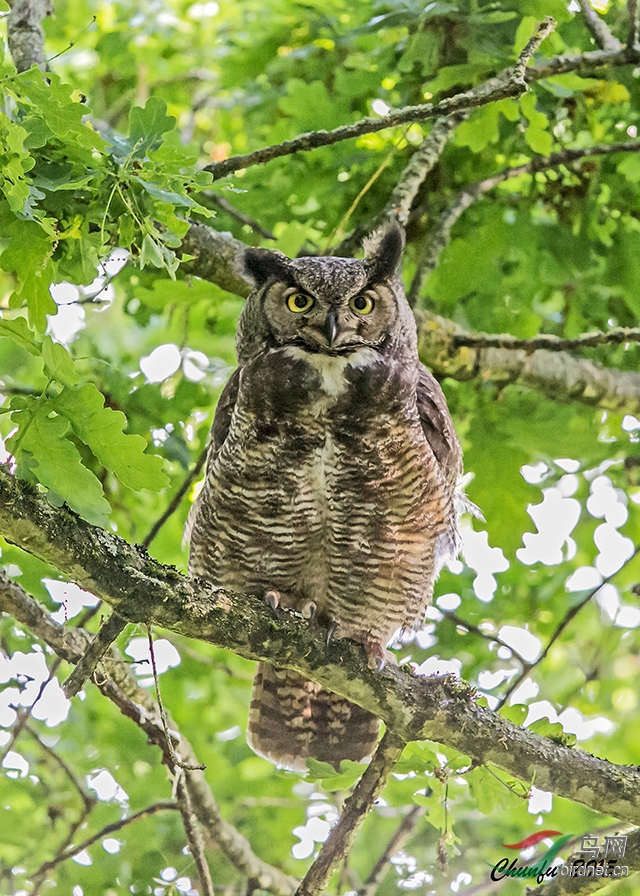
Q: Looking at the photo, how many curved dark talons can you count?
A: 4